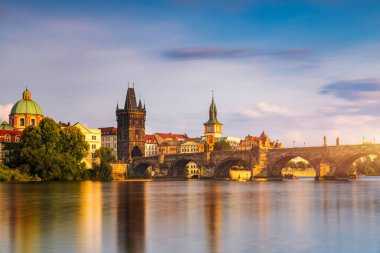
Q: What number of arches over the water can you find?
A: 5